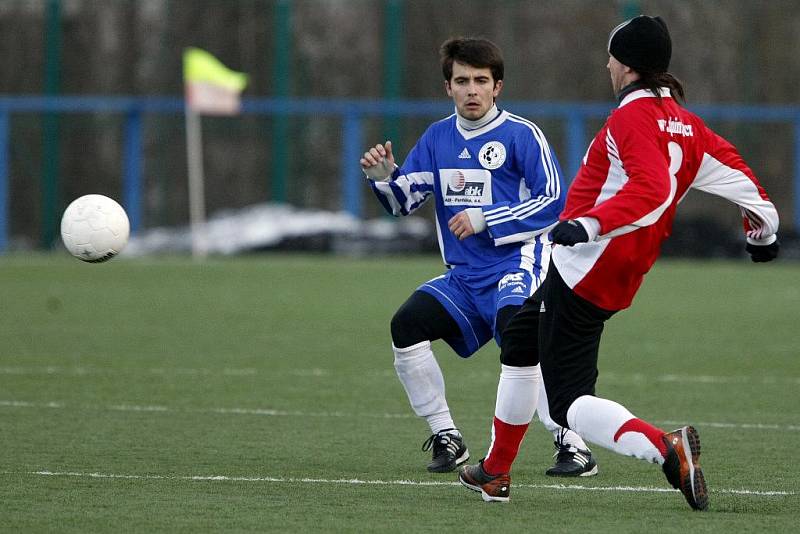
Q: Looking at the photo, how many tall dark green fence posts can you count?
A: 4